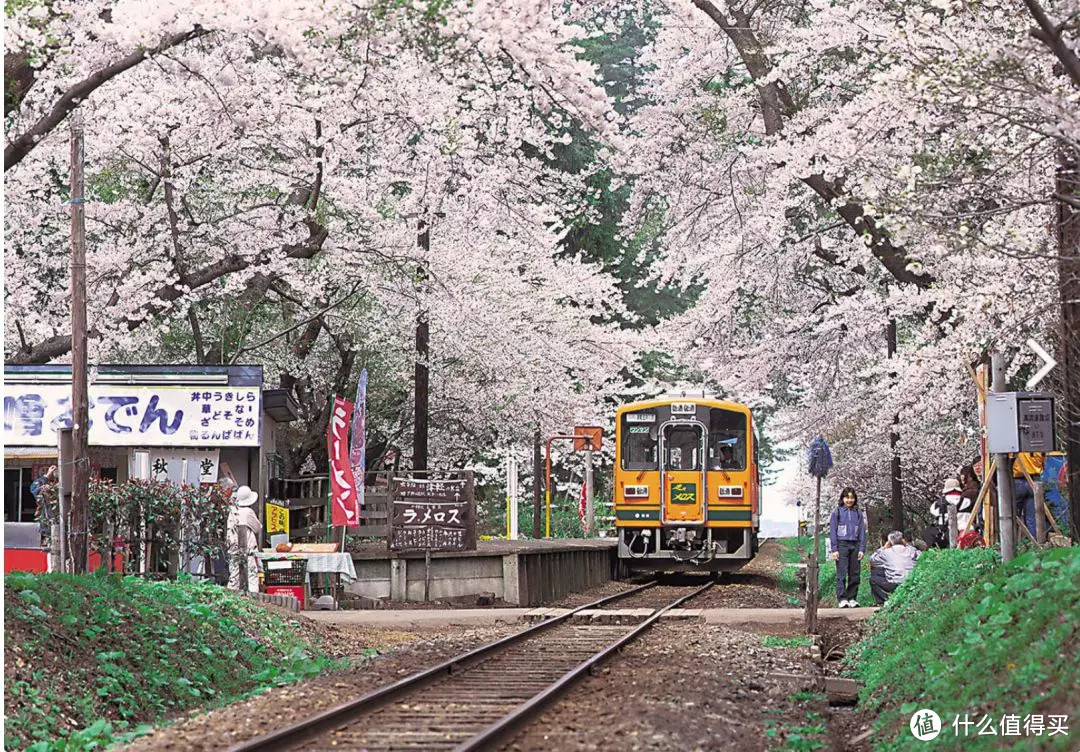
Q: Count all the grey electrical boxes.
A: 1